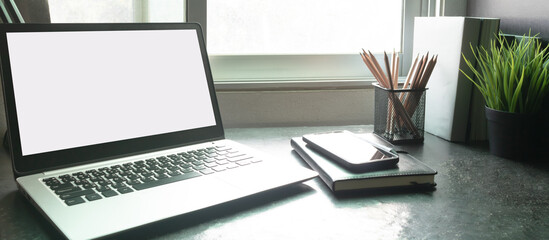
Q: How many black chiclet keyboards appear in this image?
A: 1